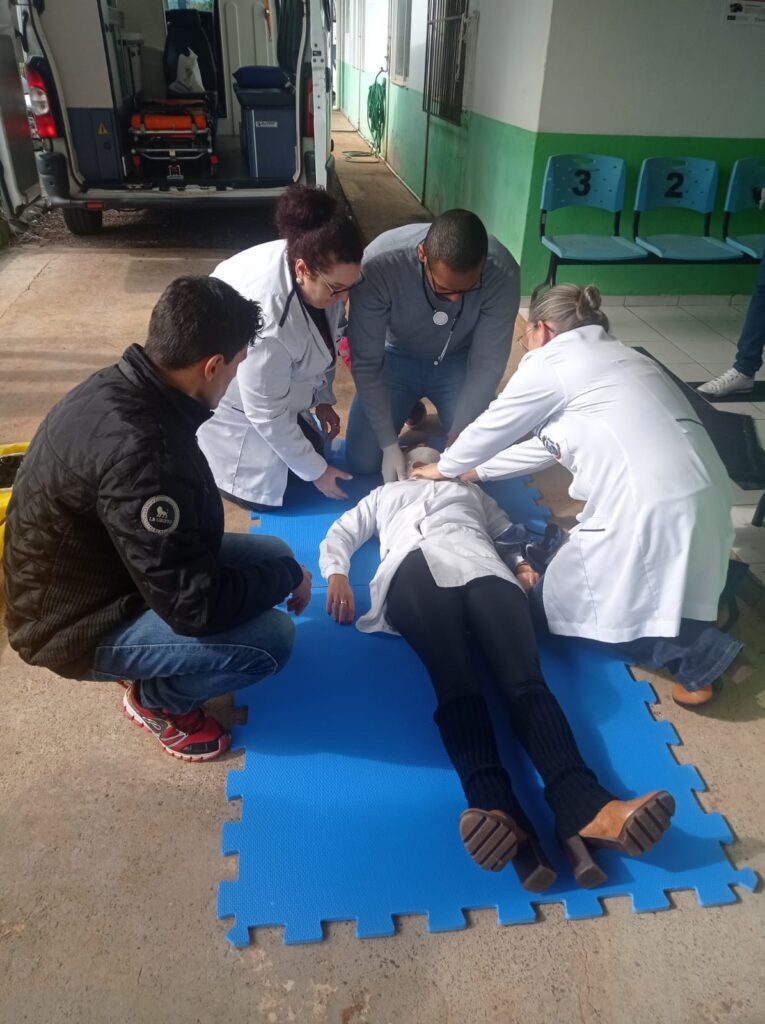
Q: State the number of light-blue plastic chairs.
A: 3